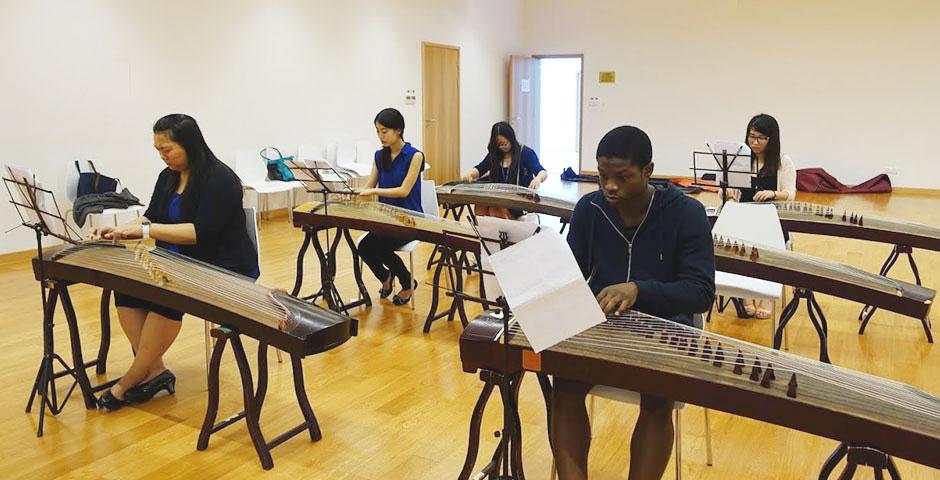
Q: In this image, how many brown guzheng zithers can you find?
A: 6